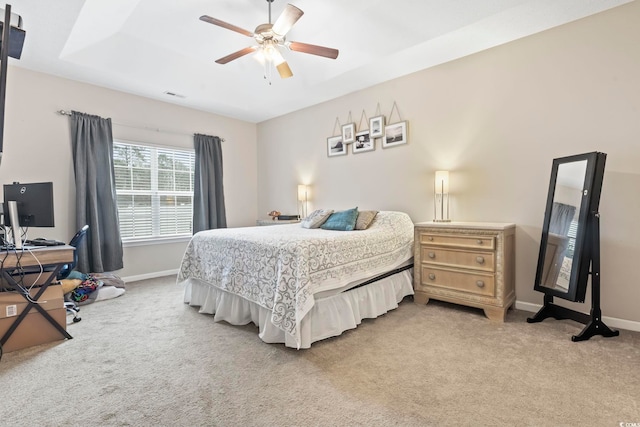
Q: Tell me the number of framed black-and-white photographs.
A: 5